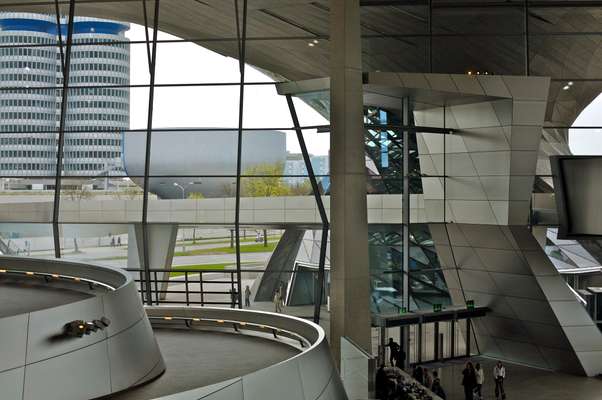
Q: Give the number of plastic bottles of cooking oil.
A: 0